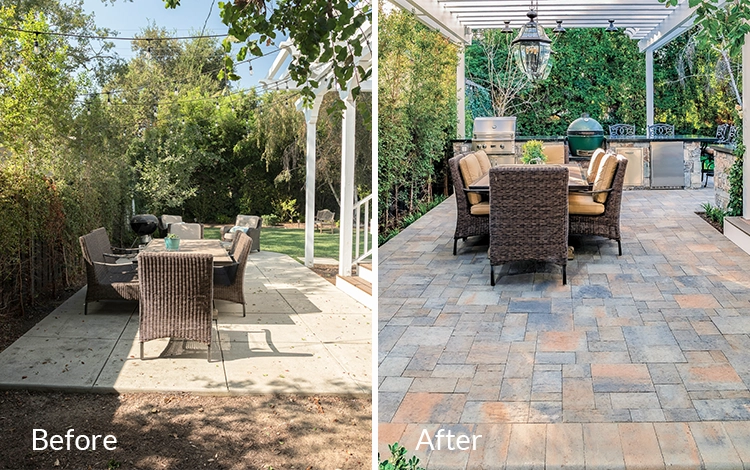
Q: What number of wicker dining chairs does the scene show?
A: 12